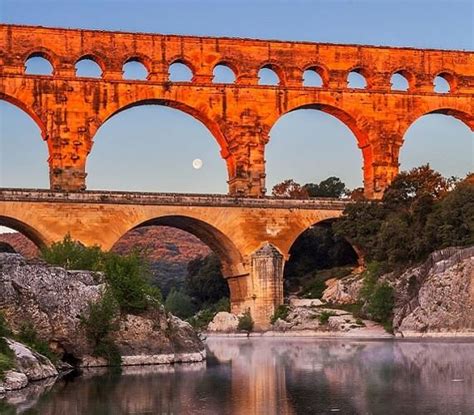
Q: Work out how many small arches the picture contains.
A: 10